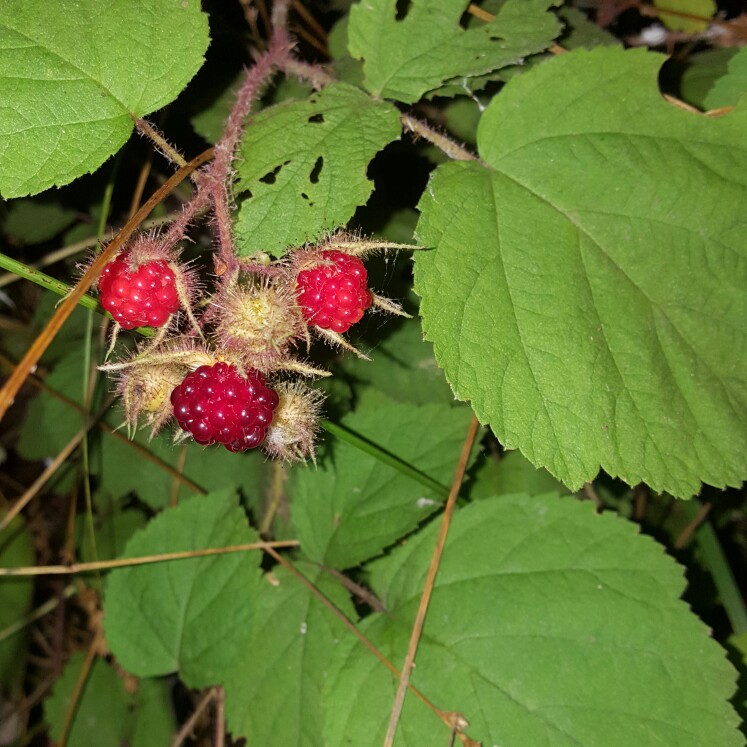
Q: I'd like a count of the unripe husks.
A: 3